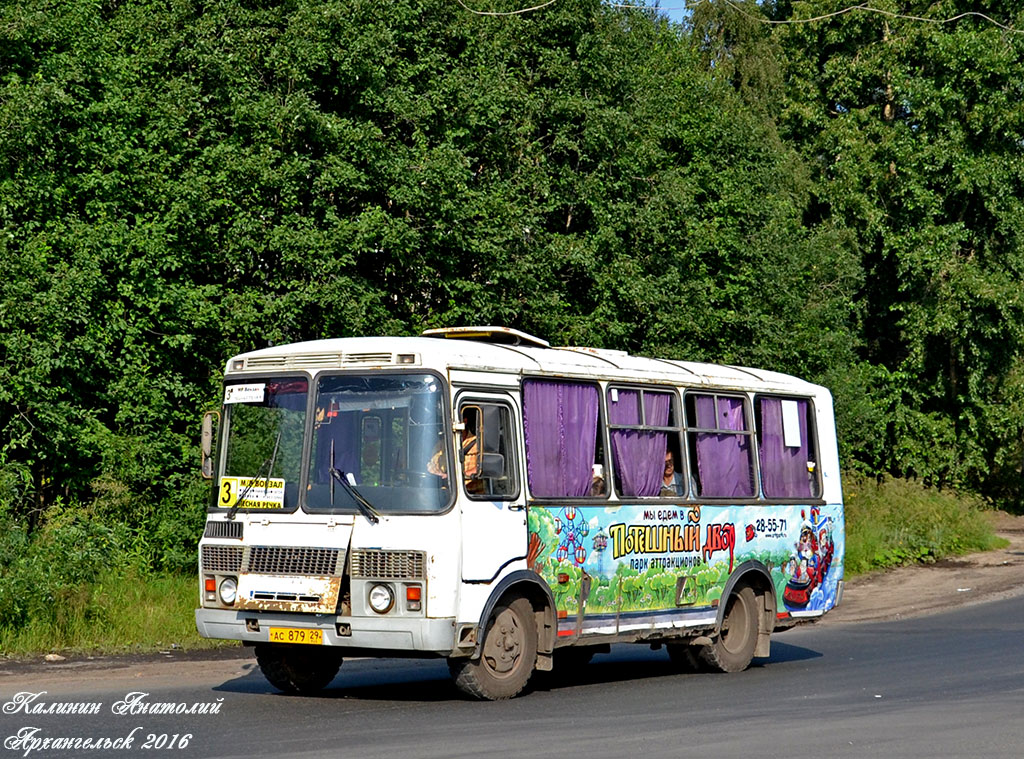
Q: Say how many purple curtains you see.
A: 4